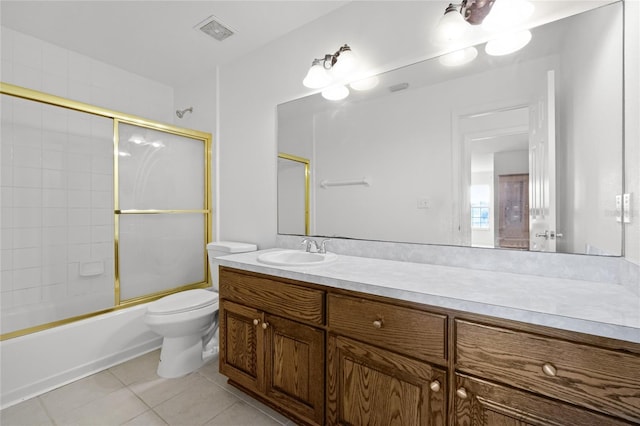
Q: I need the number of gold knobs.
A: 6